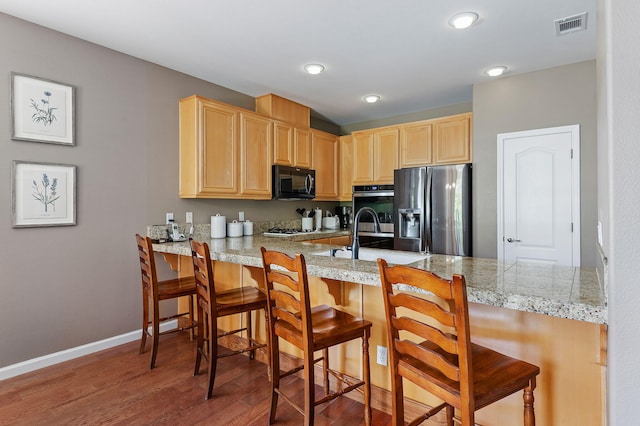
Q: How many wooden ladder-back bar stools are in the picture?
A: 4